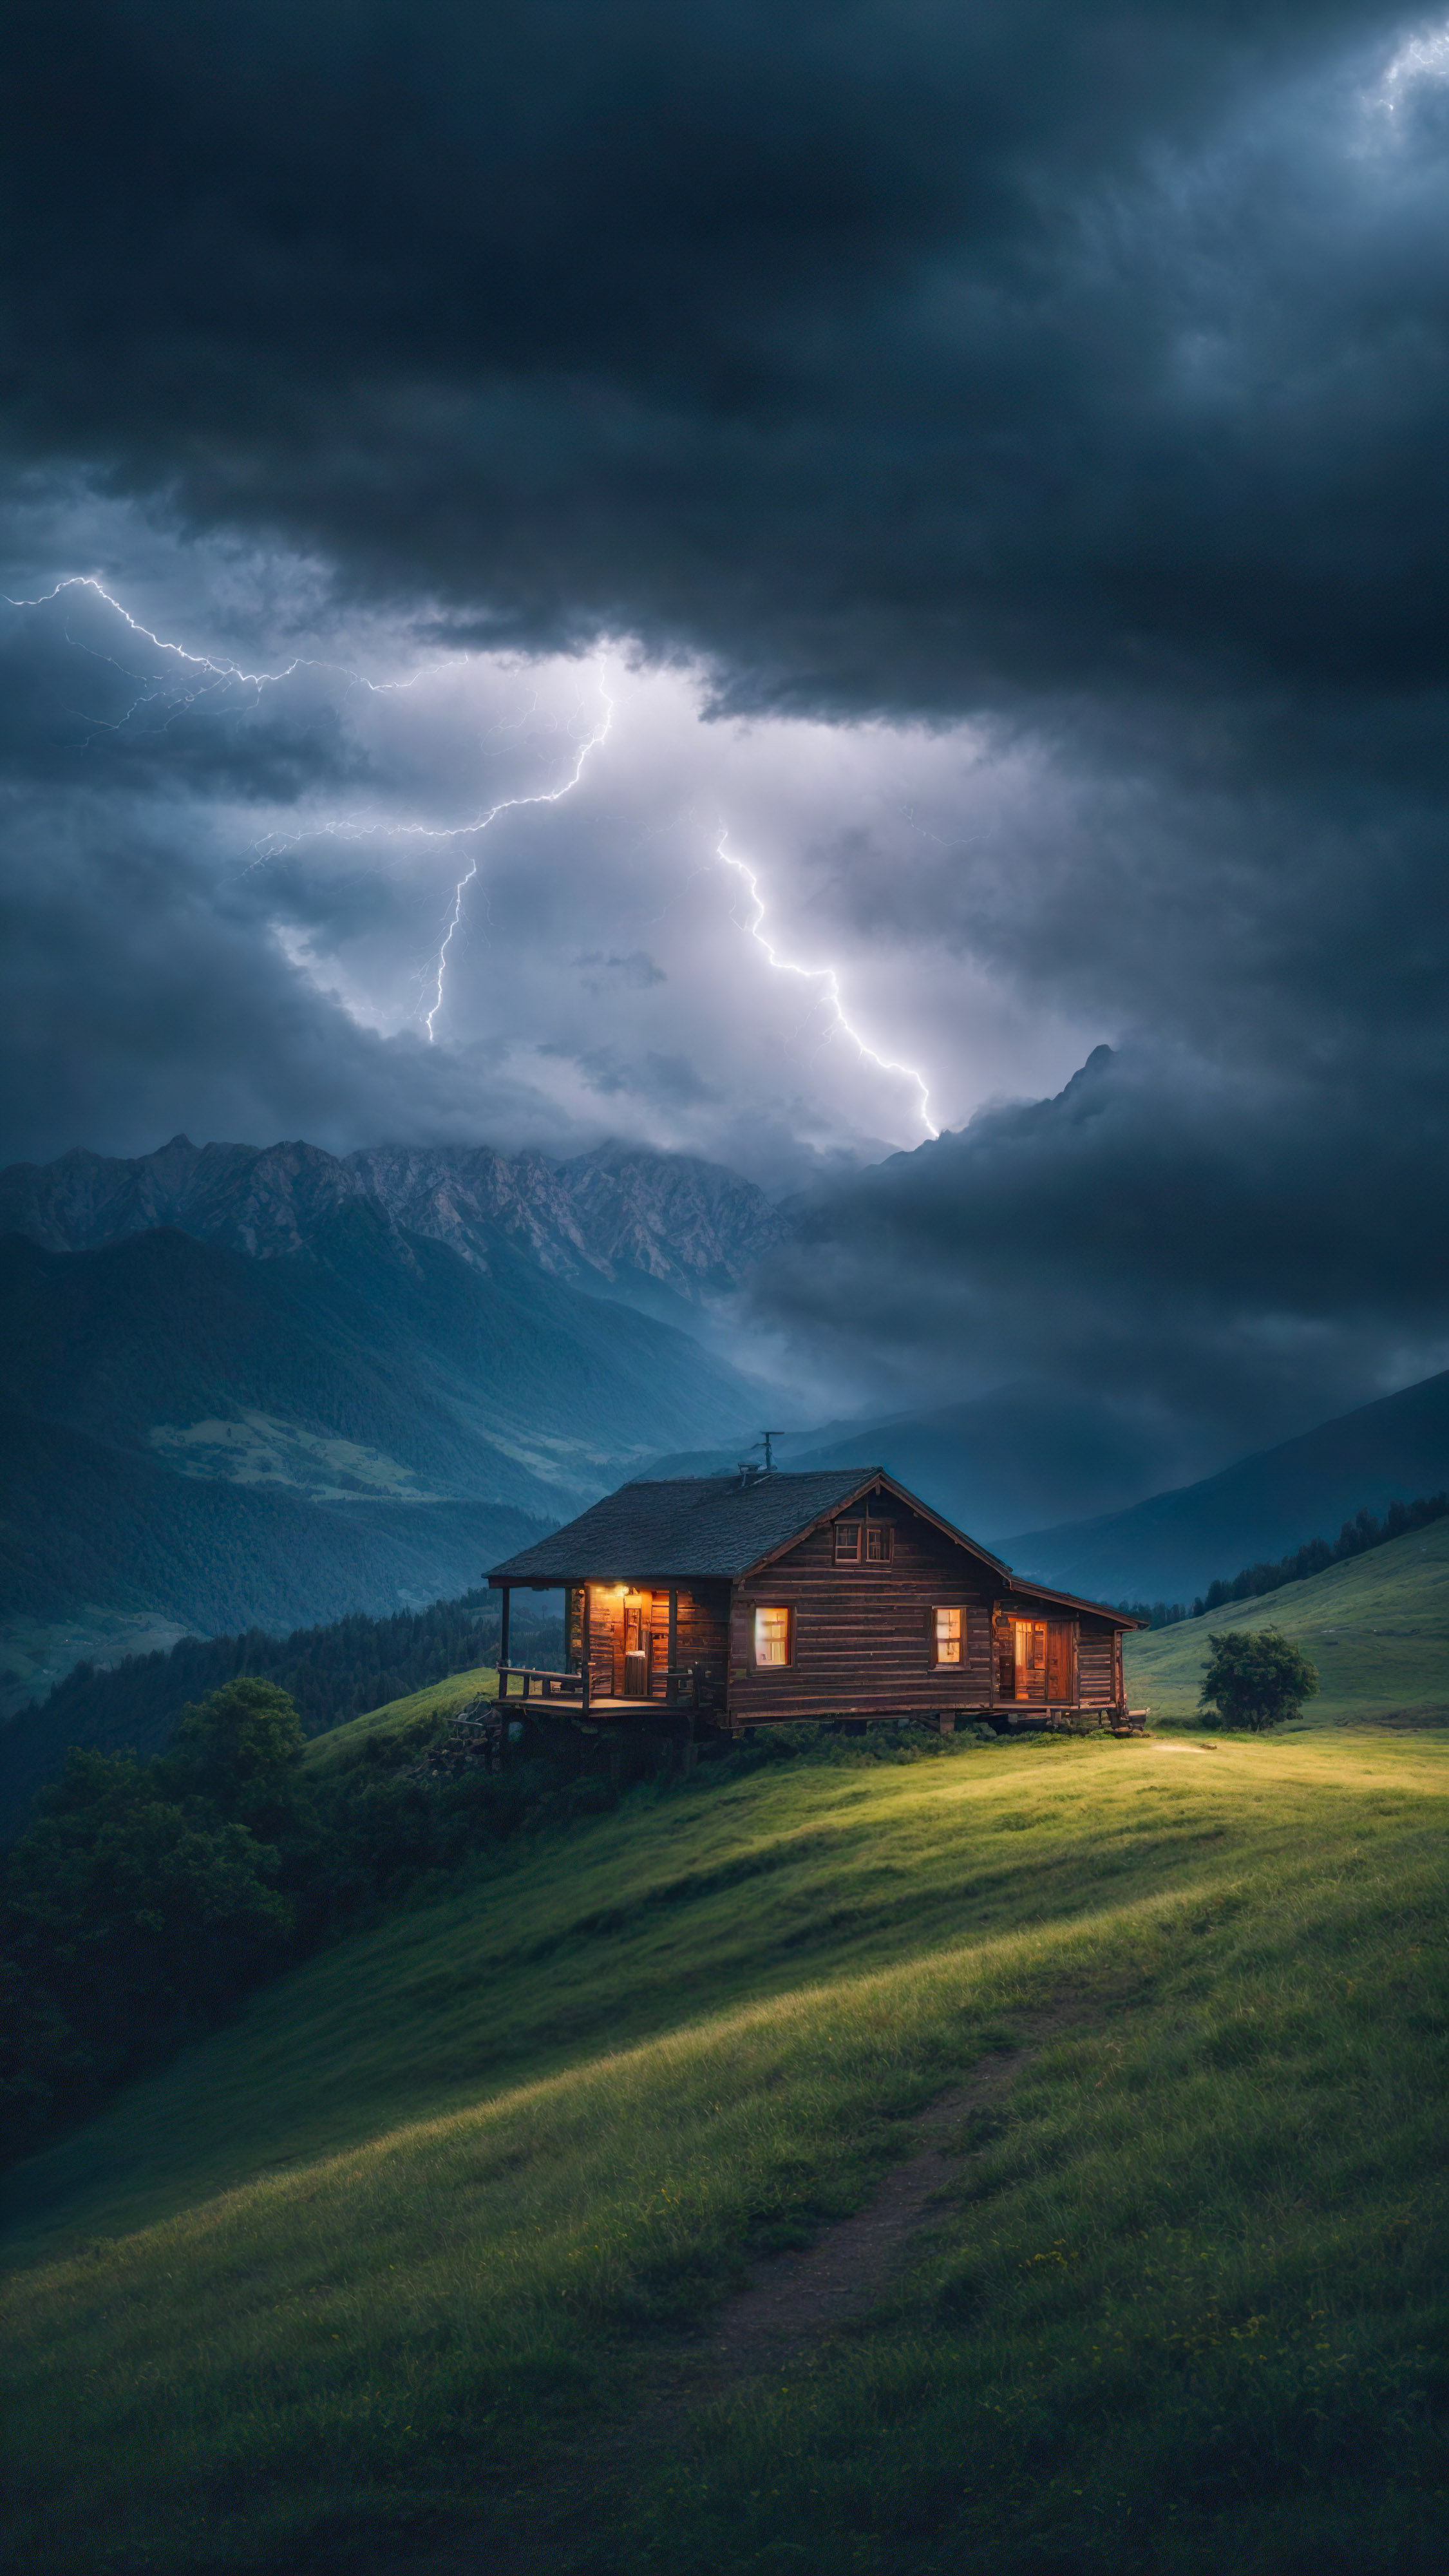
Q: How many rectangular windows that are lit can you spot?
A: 2